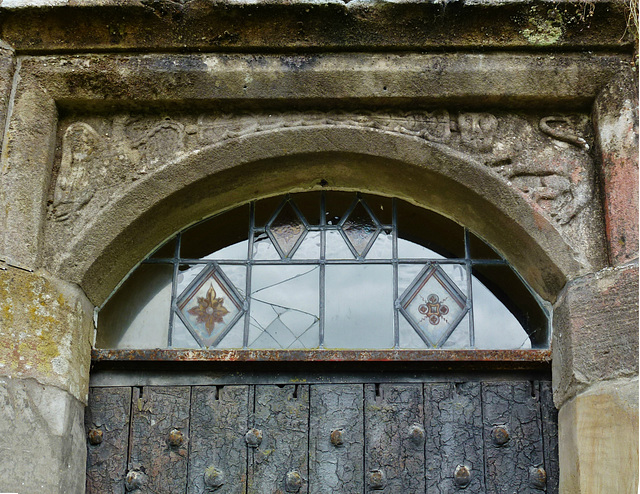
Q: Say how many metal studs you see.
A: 12